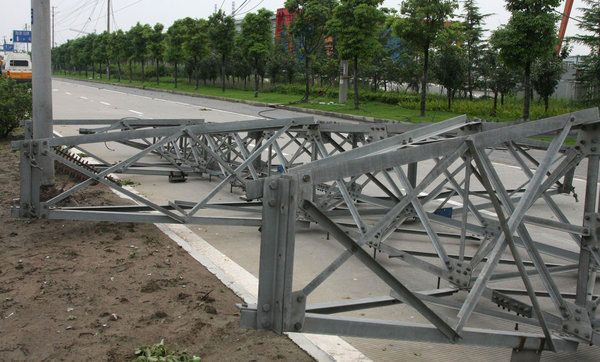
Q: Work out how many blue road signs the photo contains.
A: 2